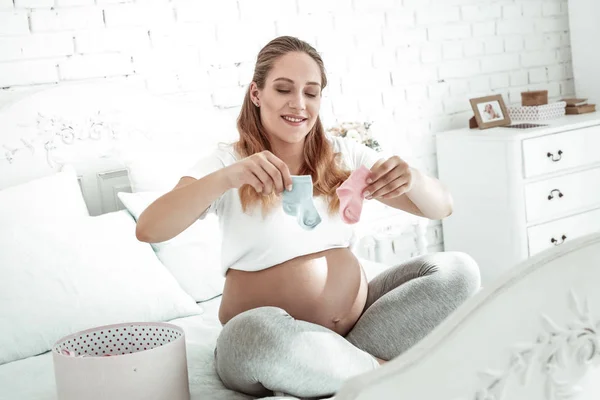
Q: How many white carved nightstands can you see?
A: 1